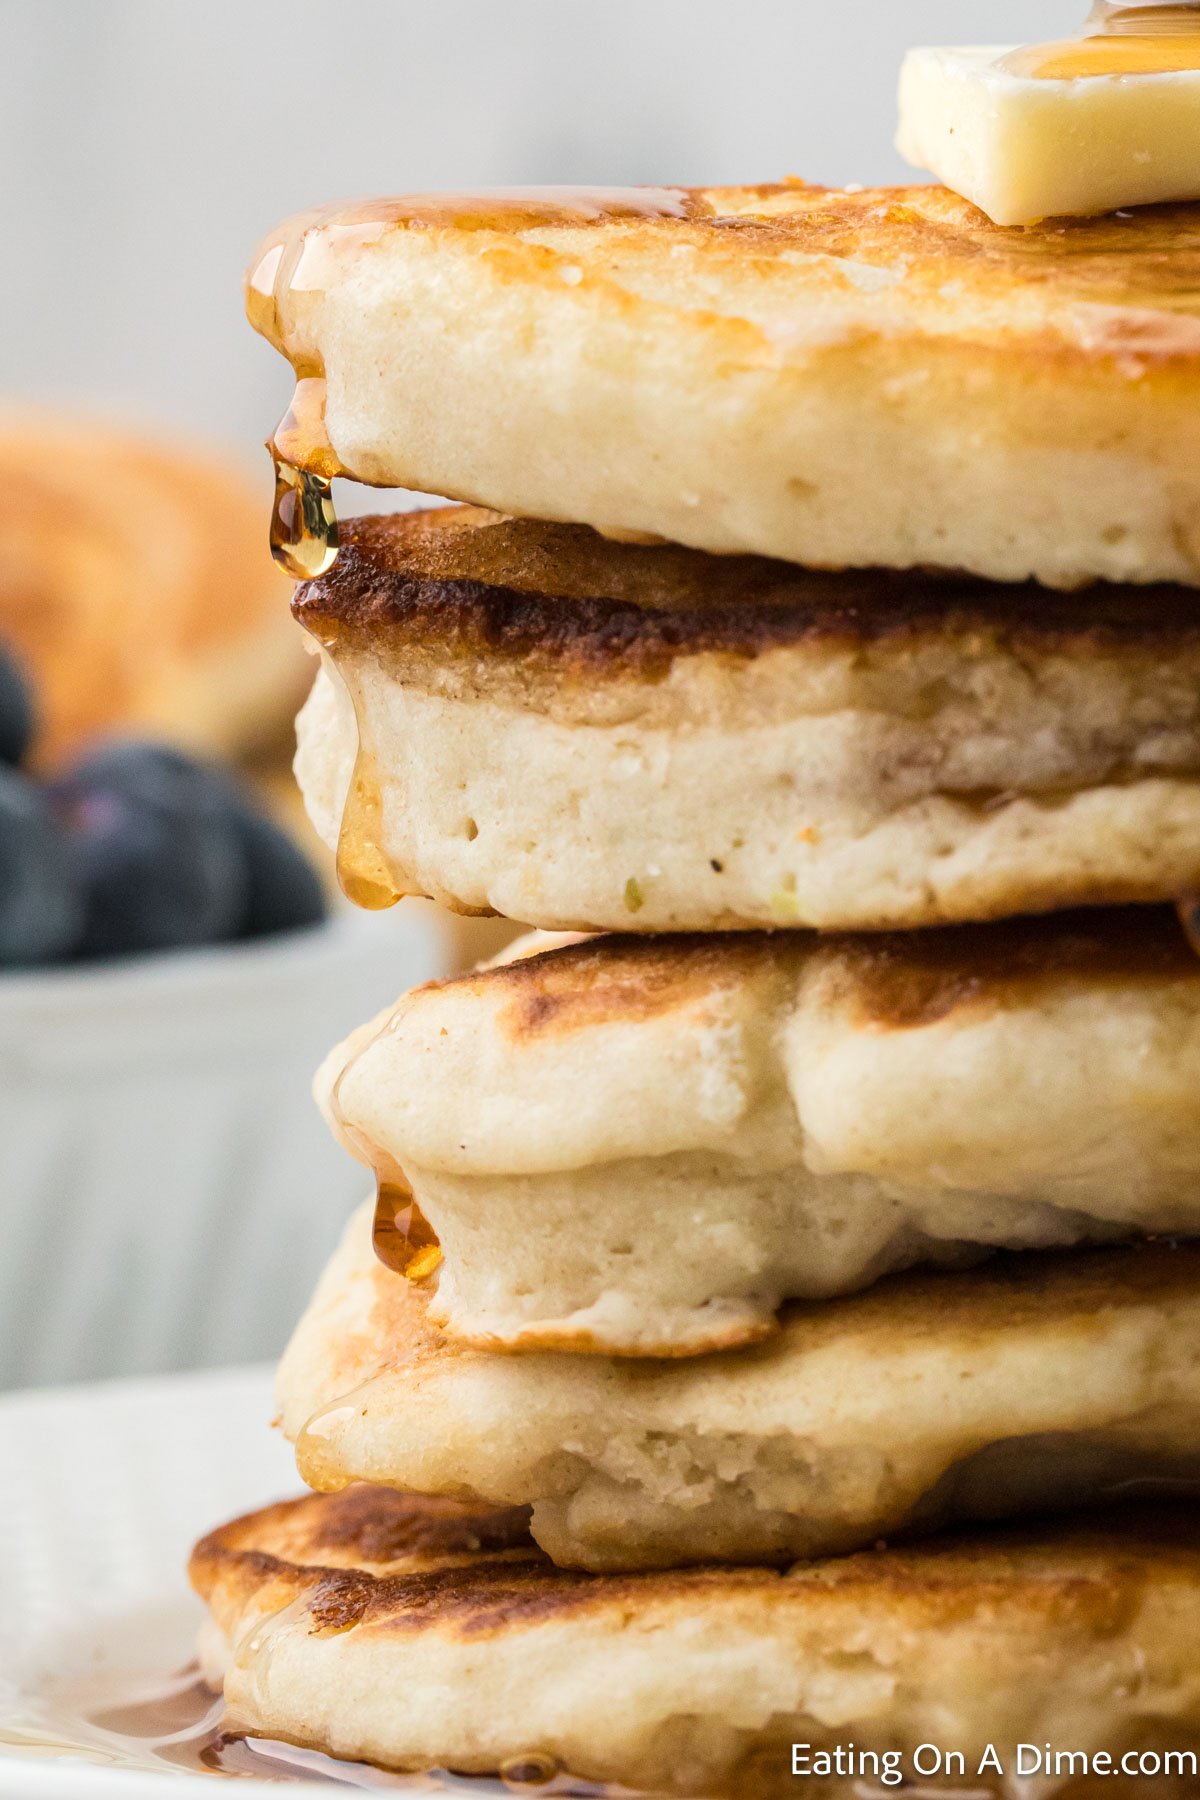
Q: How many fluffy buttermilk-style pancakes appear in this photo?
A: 5